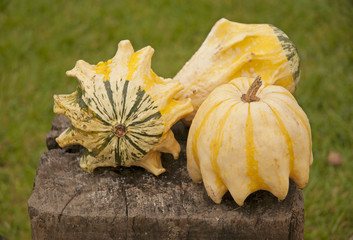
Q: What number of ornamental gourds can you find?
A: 3